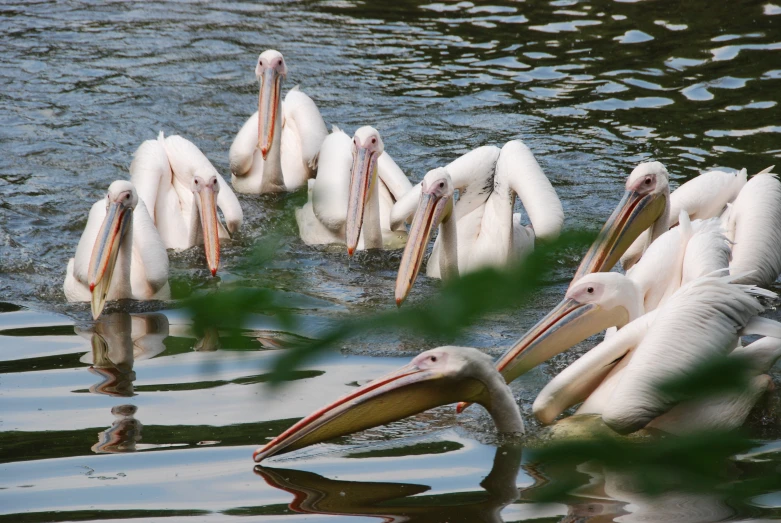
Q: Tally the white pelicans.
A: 8